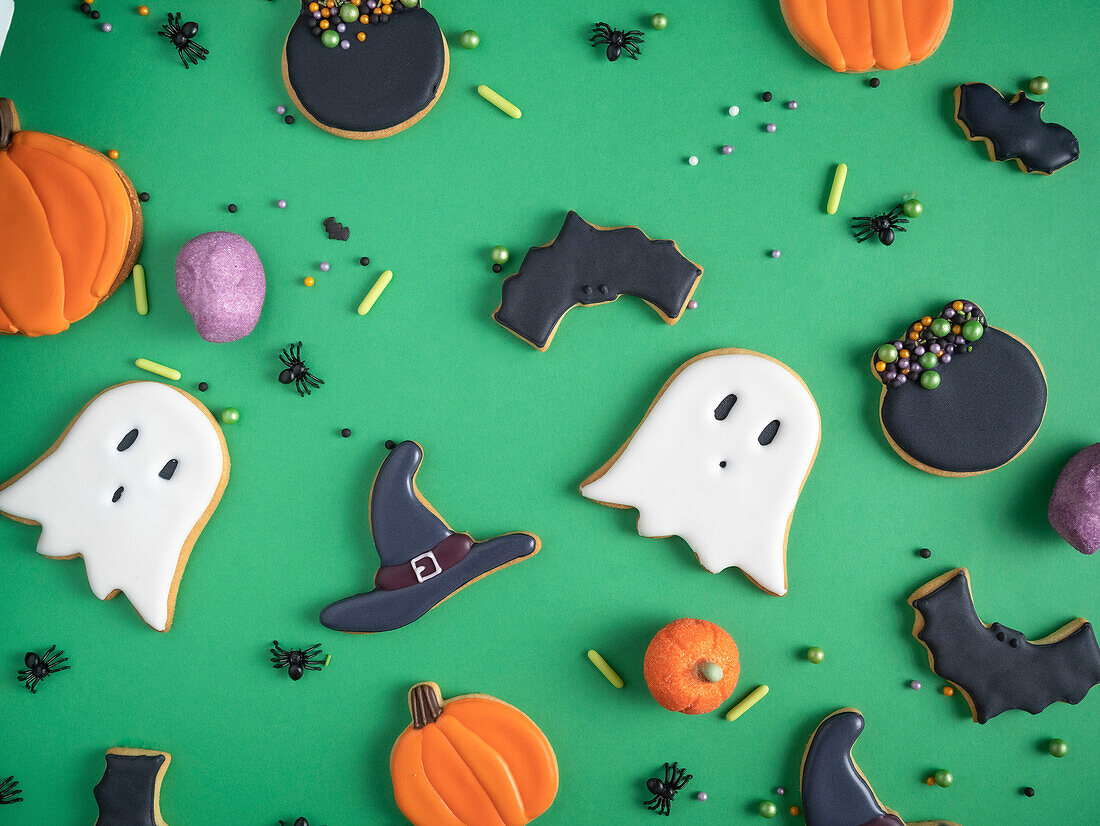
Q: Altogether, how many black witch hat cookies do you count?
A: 2